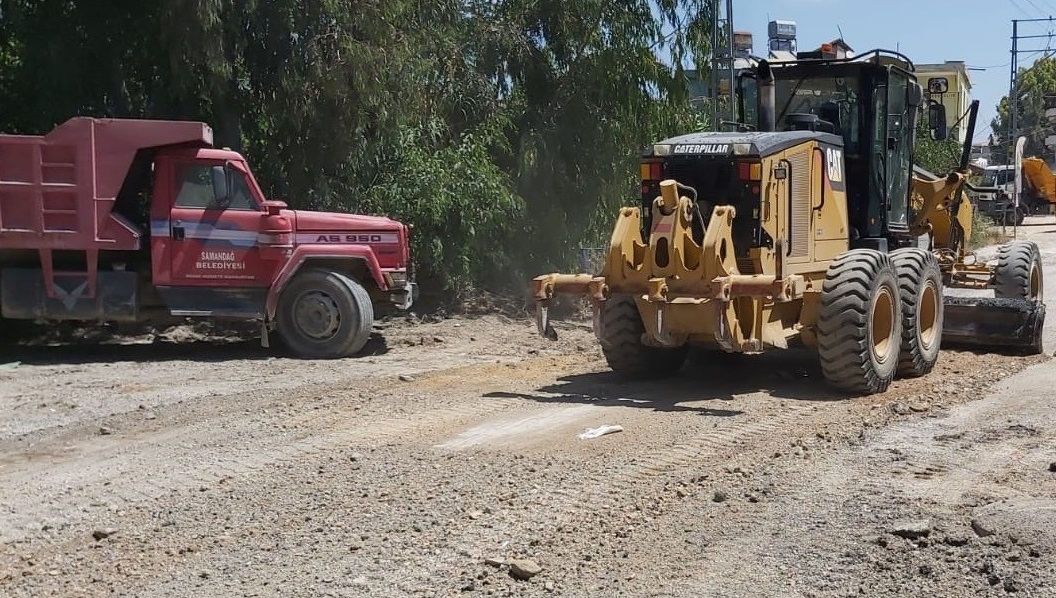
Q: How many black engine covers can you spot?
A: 1